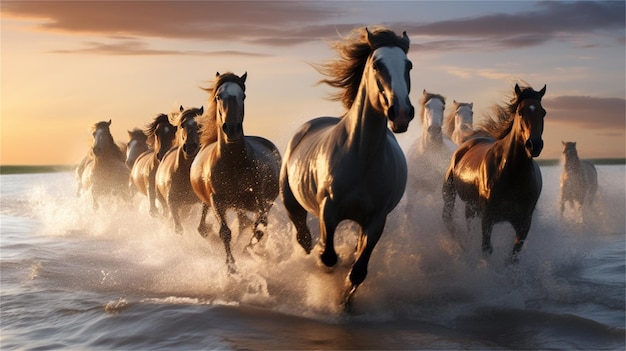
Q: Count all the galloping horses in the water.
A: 10